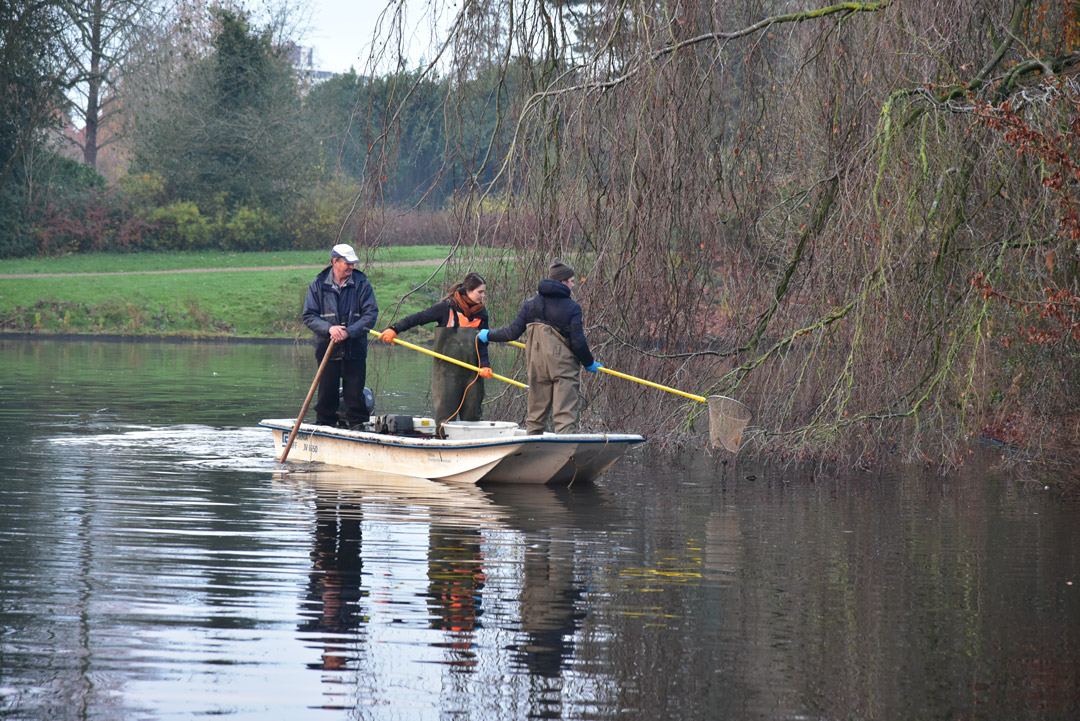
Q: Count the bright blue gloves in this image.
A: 2